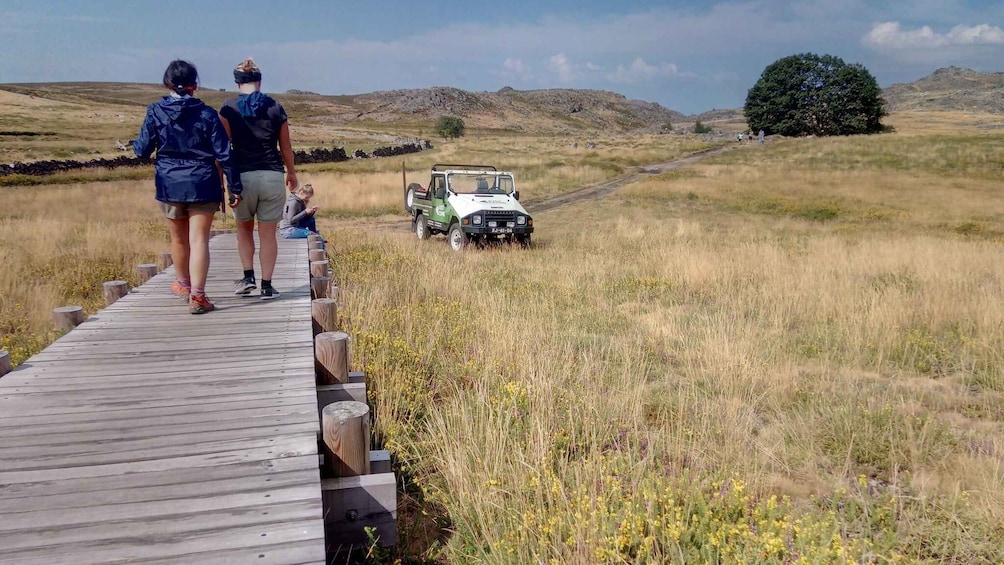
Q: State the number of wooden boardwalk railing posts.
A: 13